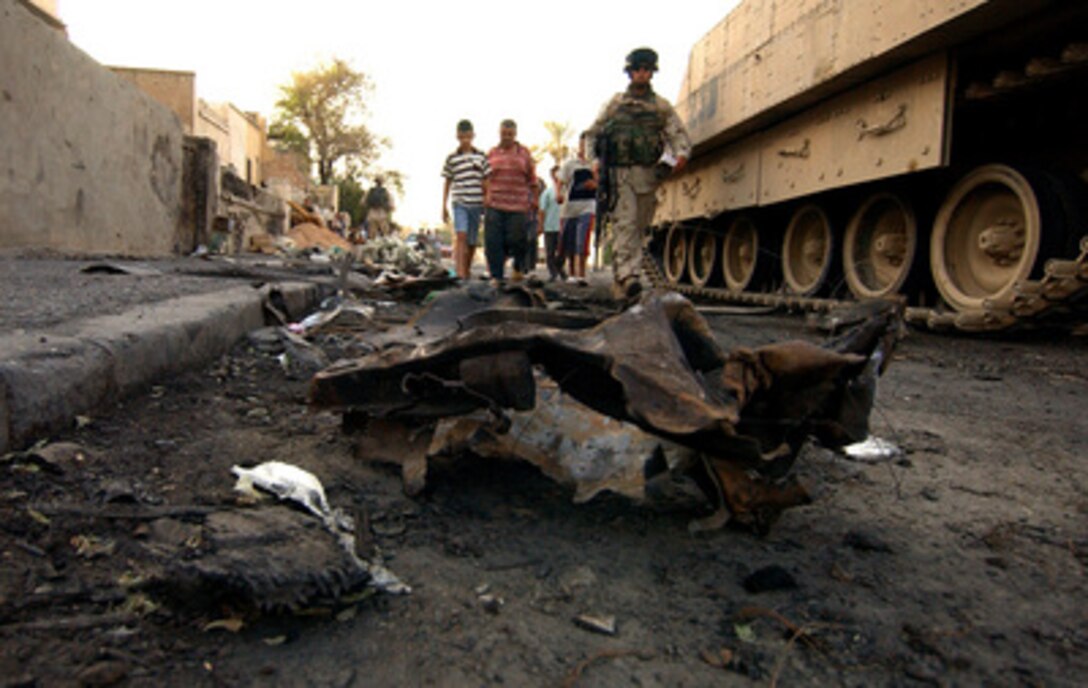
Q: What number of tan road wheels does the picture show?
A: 6